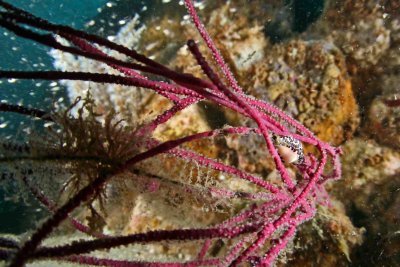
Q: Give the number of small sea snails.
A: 1